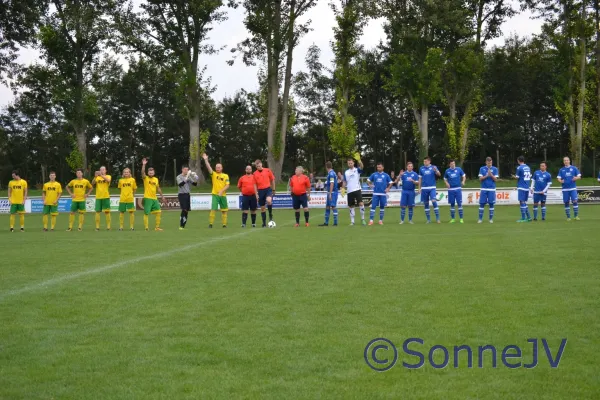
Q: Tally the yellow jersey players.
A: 7